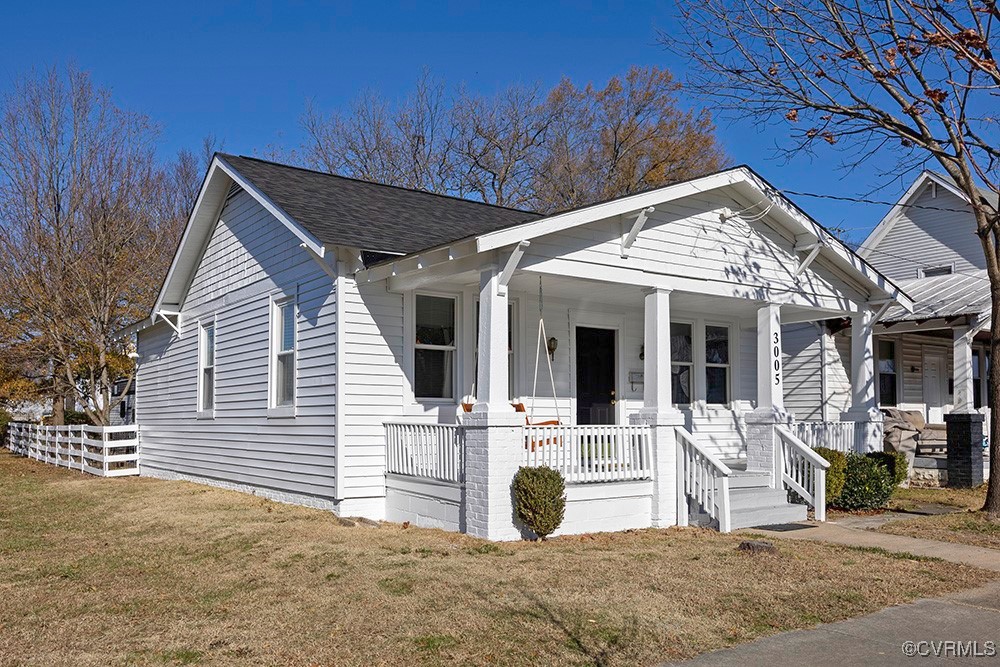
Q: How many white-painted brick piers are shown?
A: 4